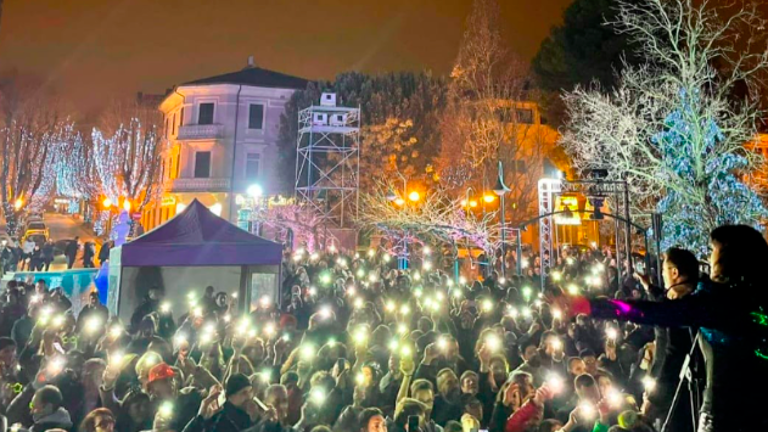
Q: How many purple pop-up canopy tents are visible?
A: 1